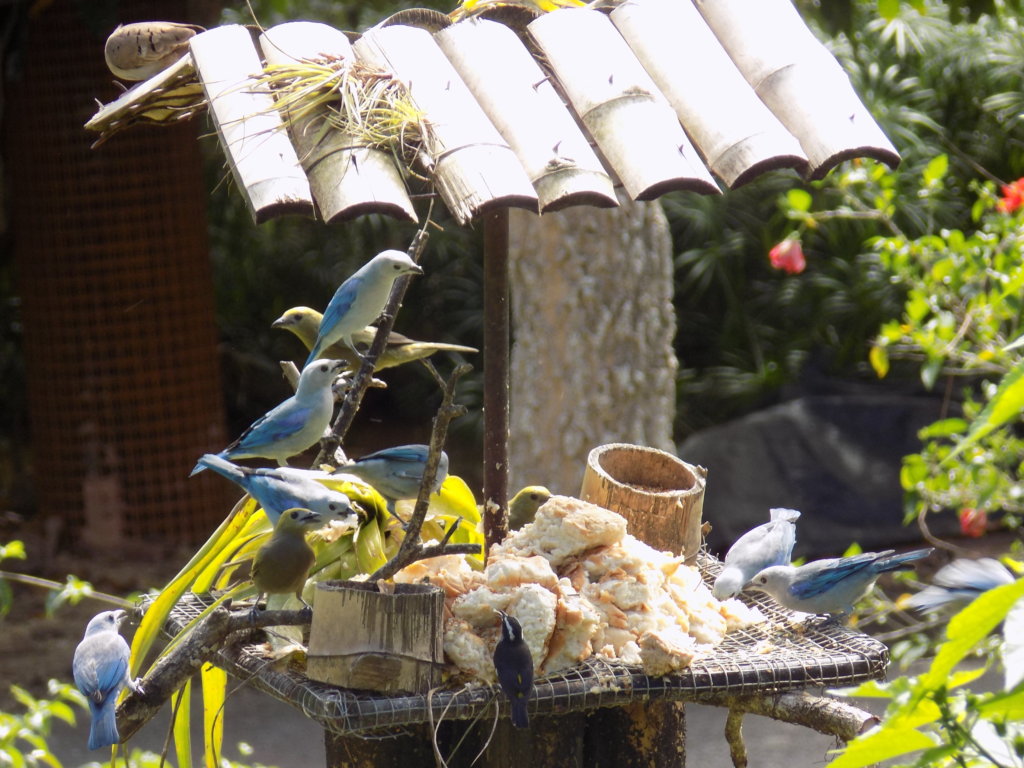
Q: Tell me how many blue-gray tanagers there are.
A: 8